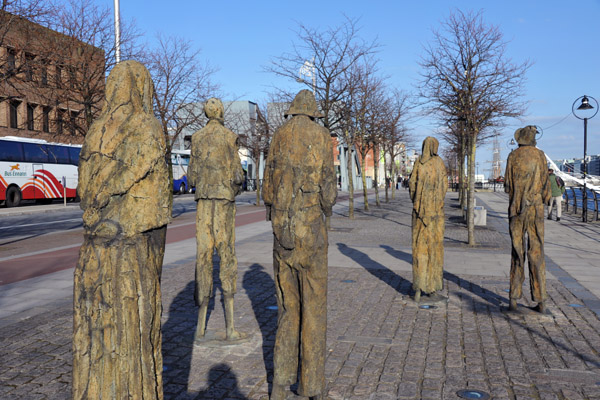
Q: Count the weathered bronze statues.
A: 5